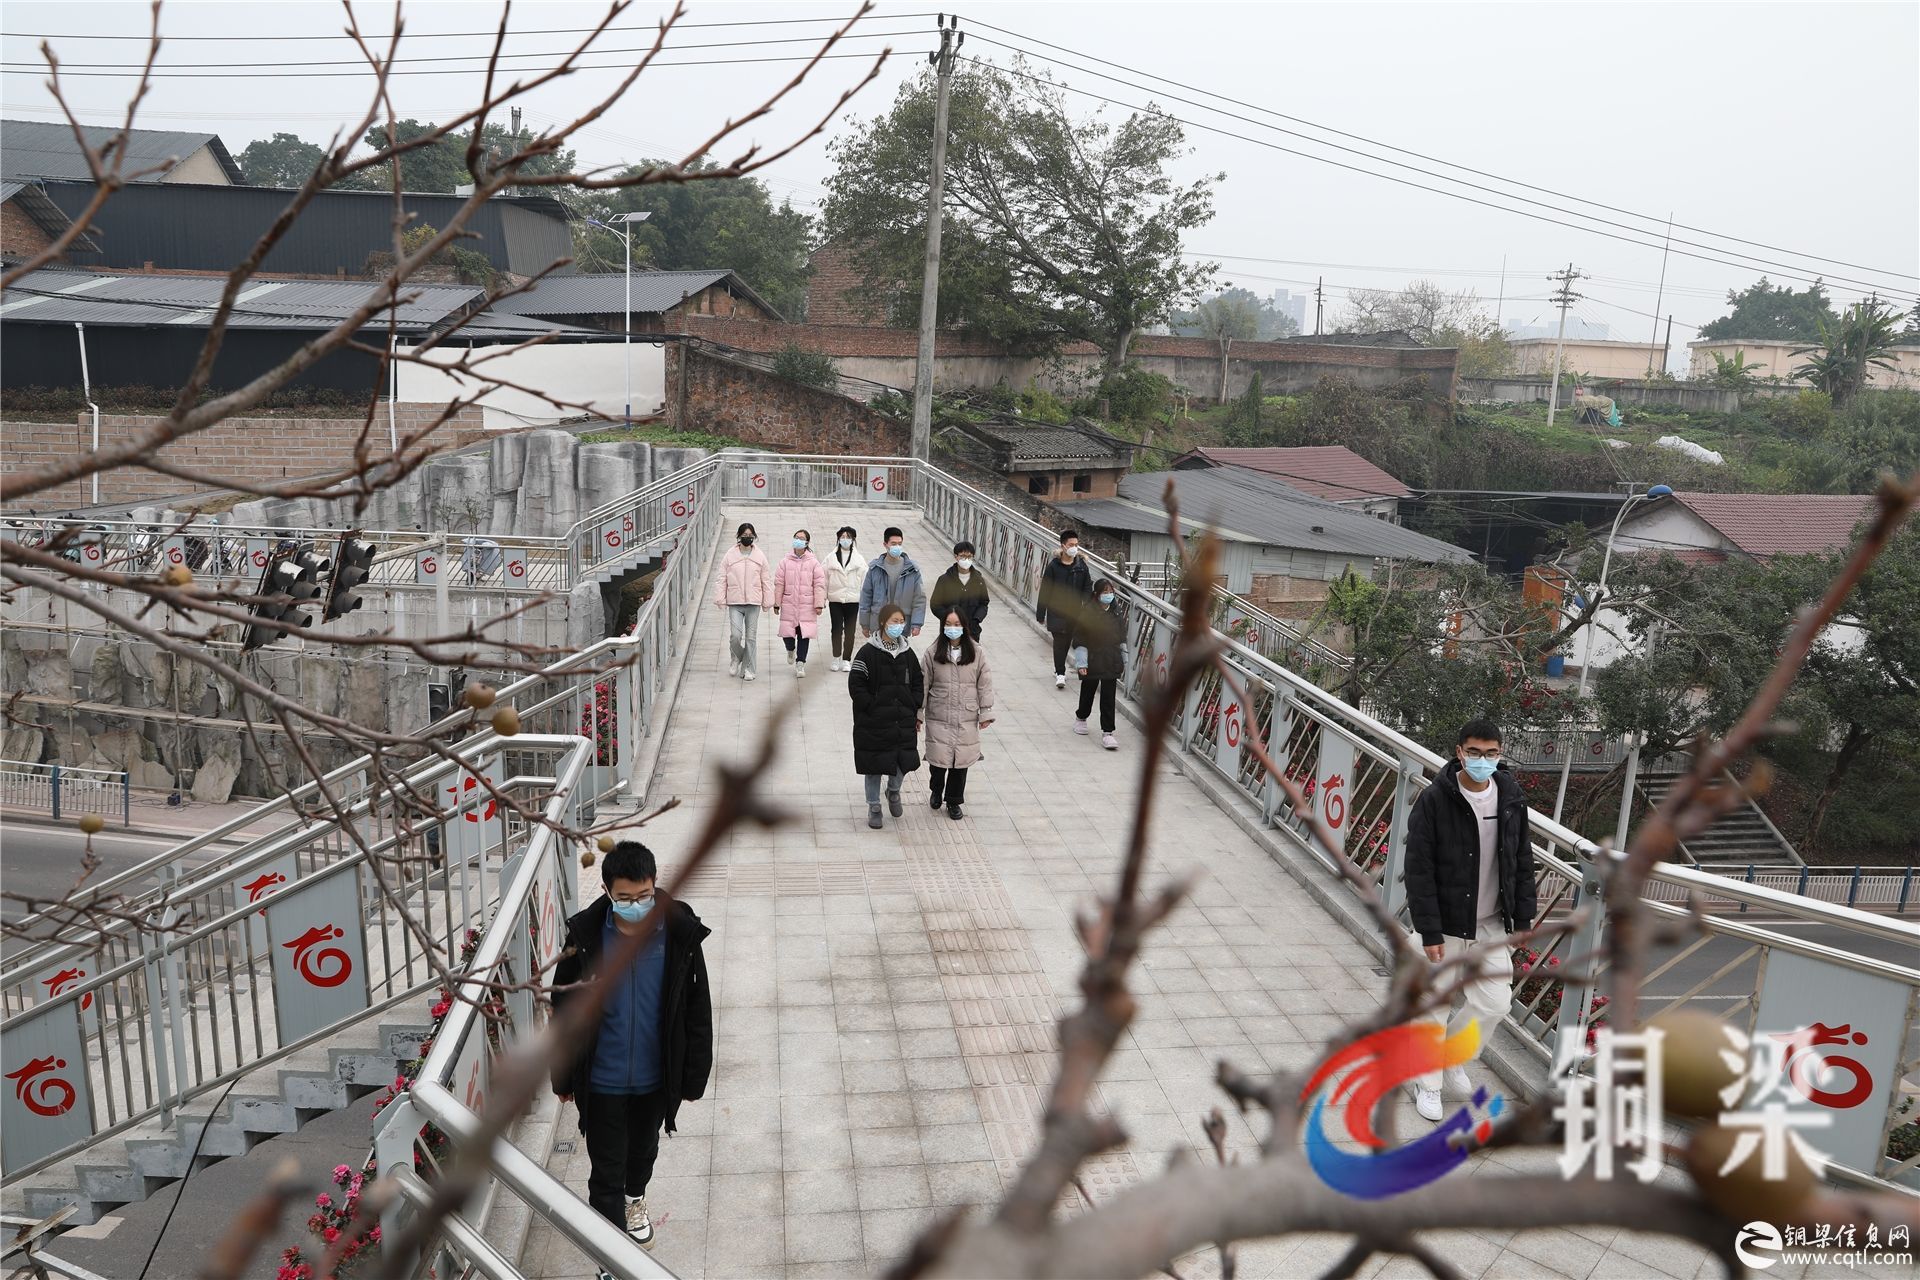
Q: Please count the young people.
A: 11